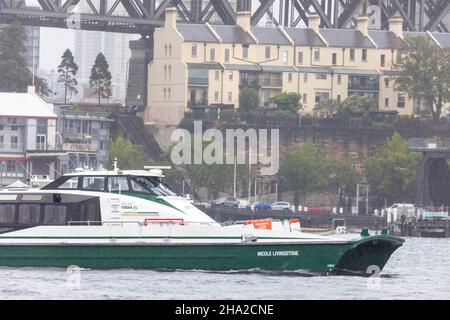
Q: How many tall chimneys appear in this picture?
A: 5